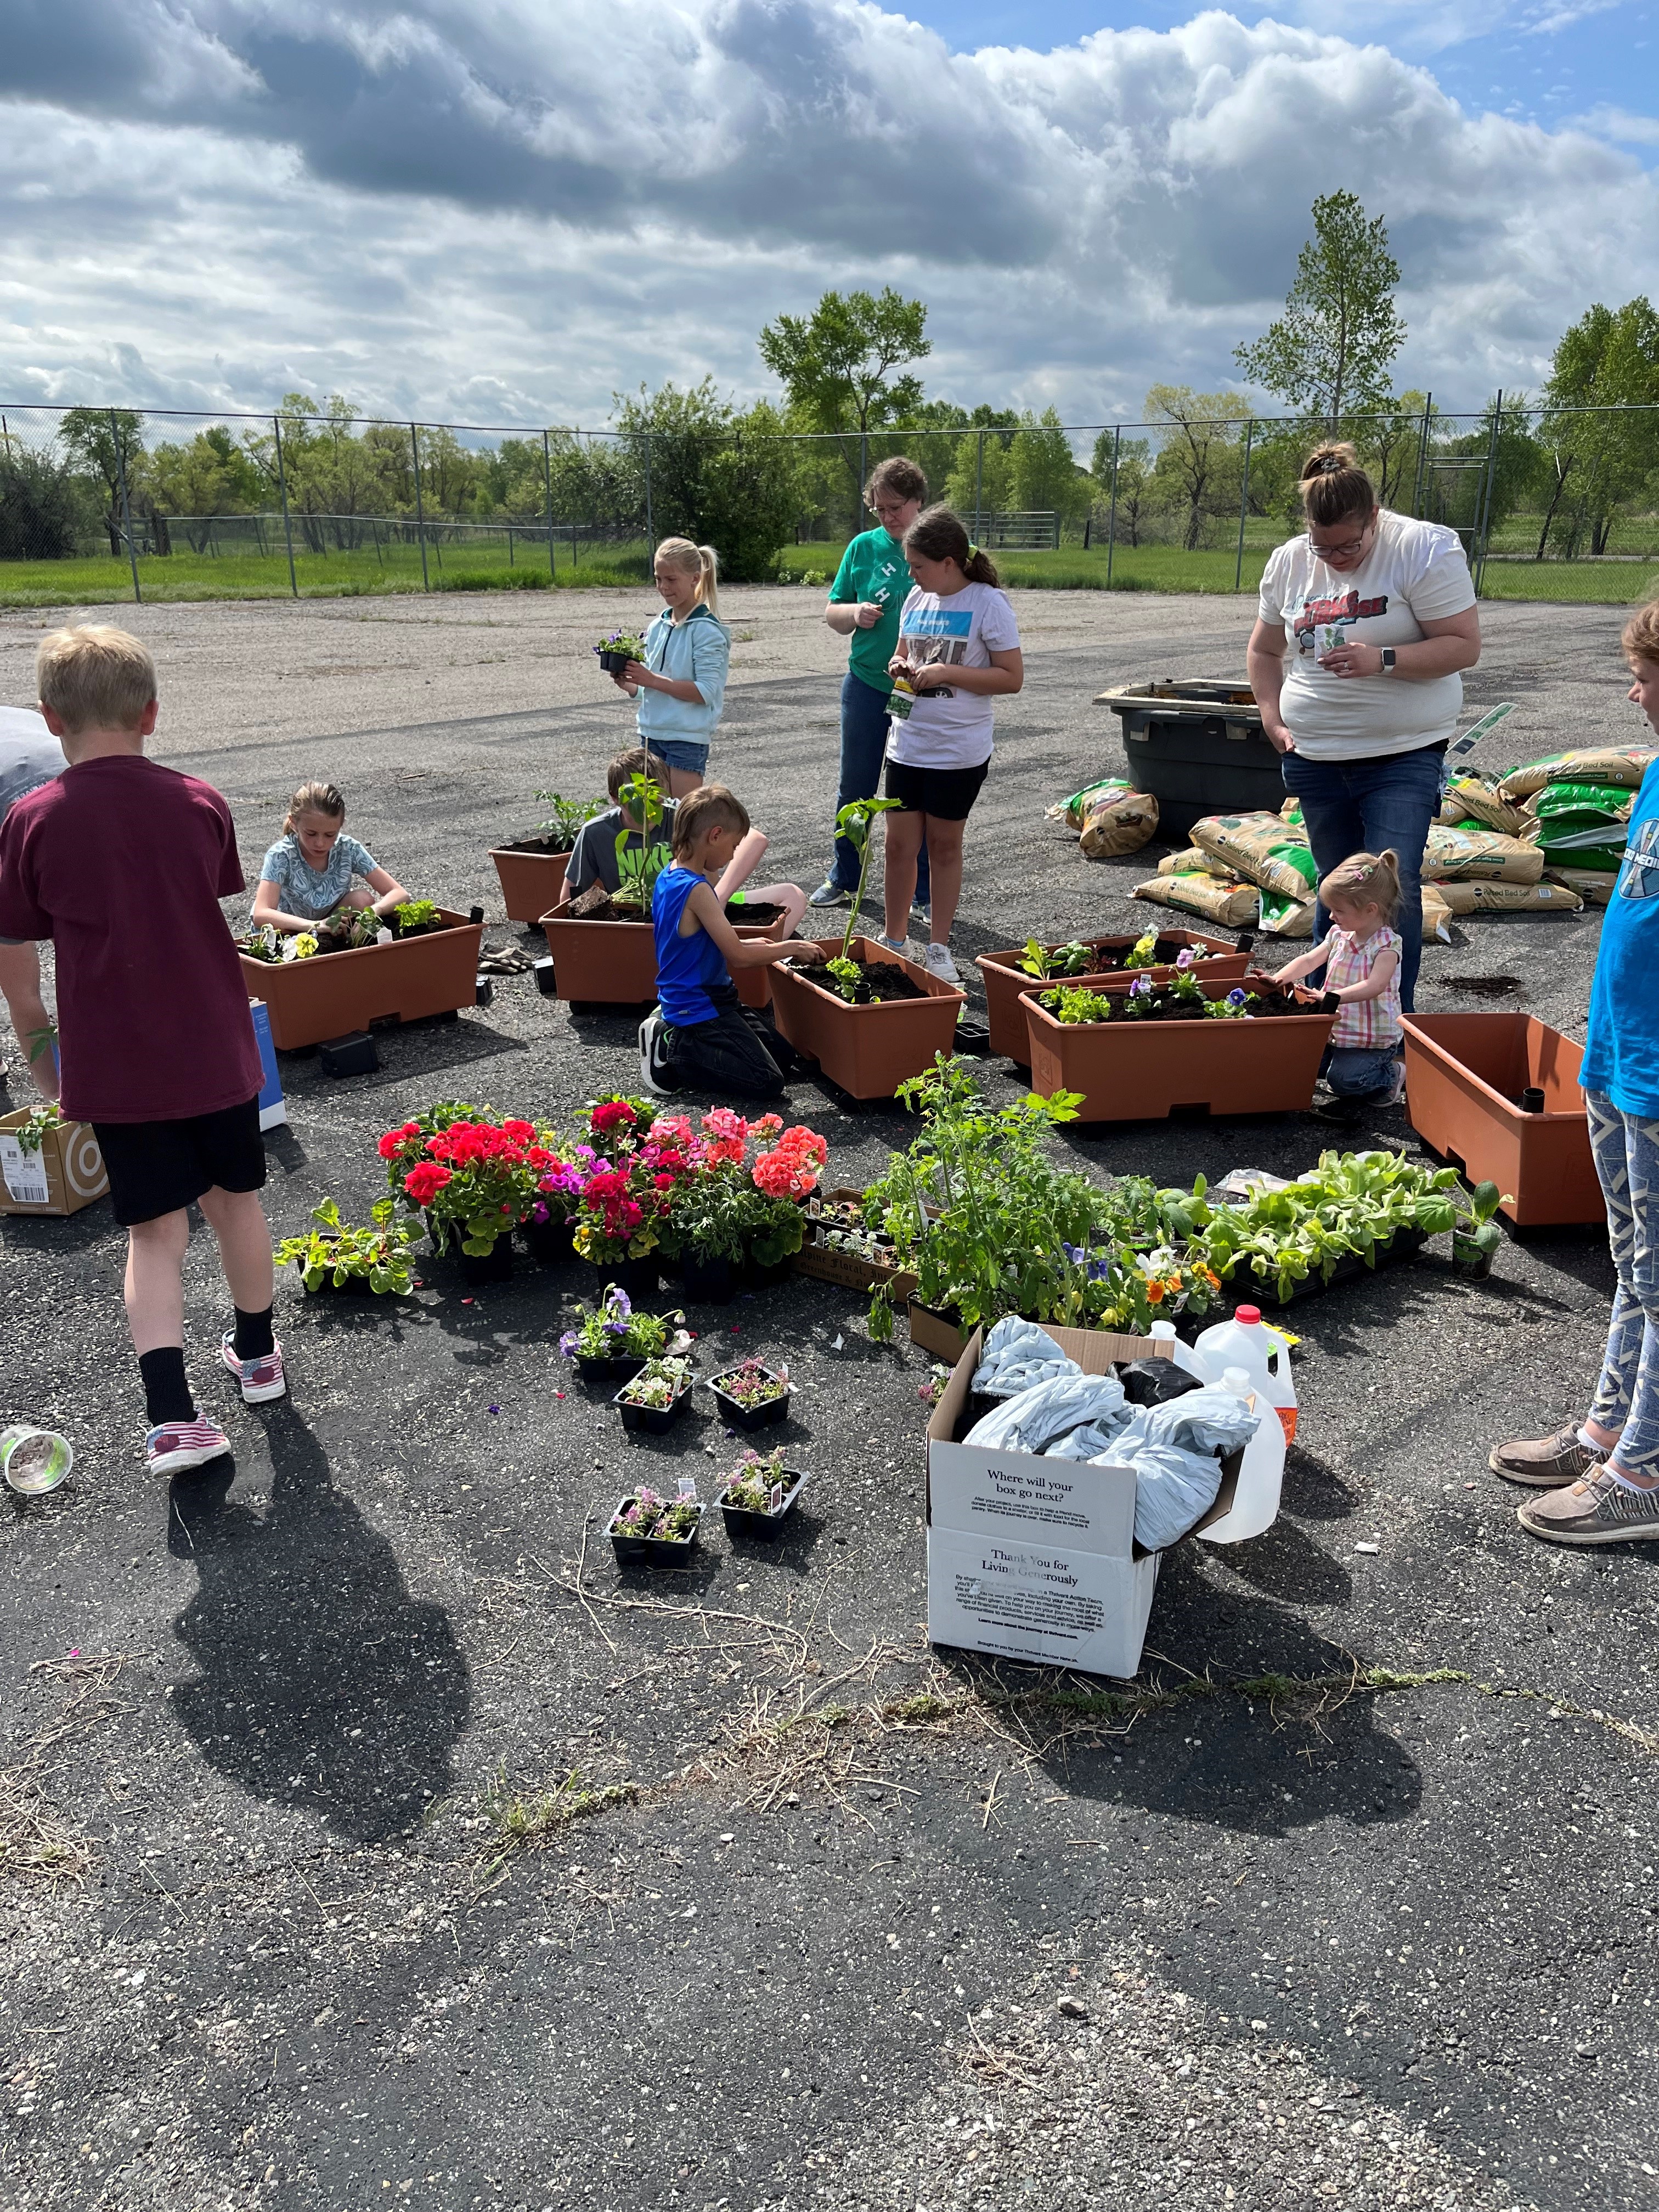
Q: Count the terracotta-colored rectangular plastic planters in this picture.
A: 7